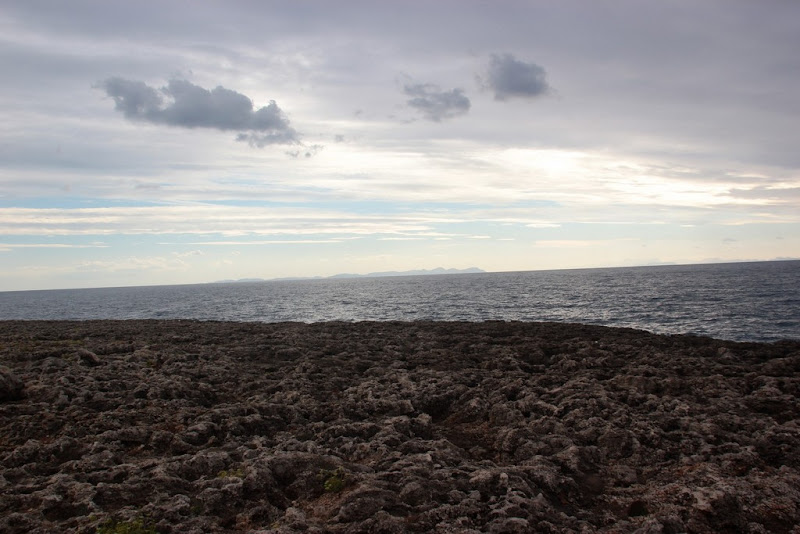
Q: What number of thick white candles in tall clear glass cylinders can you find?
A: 0